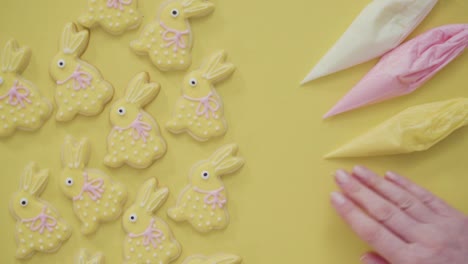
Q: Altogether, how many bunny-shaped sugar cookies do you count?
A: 12